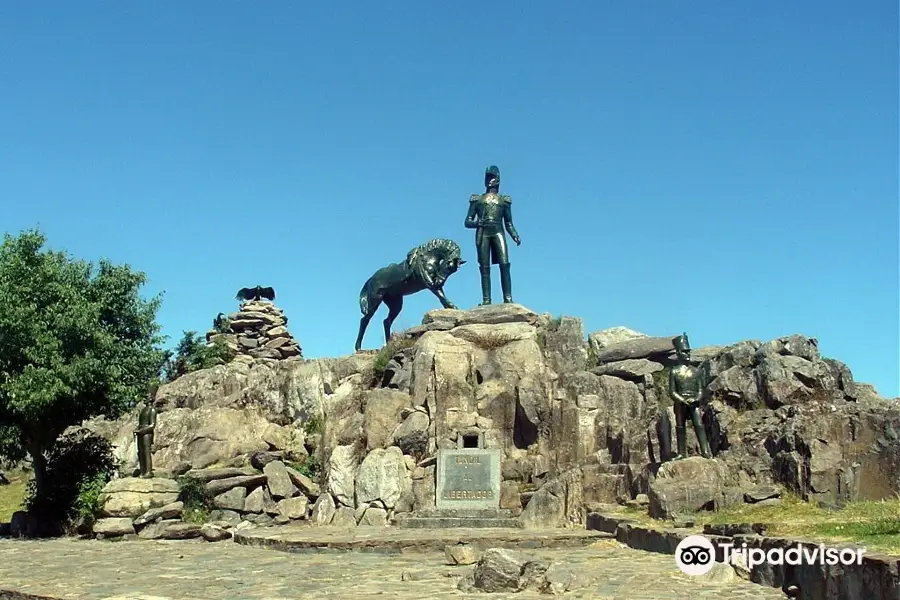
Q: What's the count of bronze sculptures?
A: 5